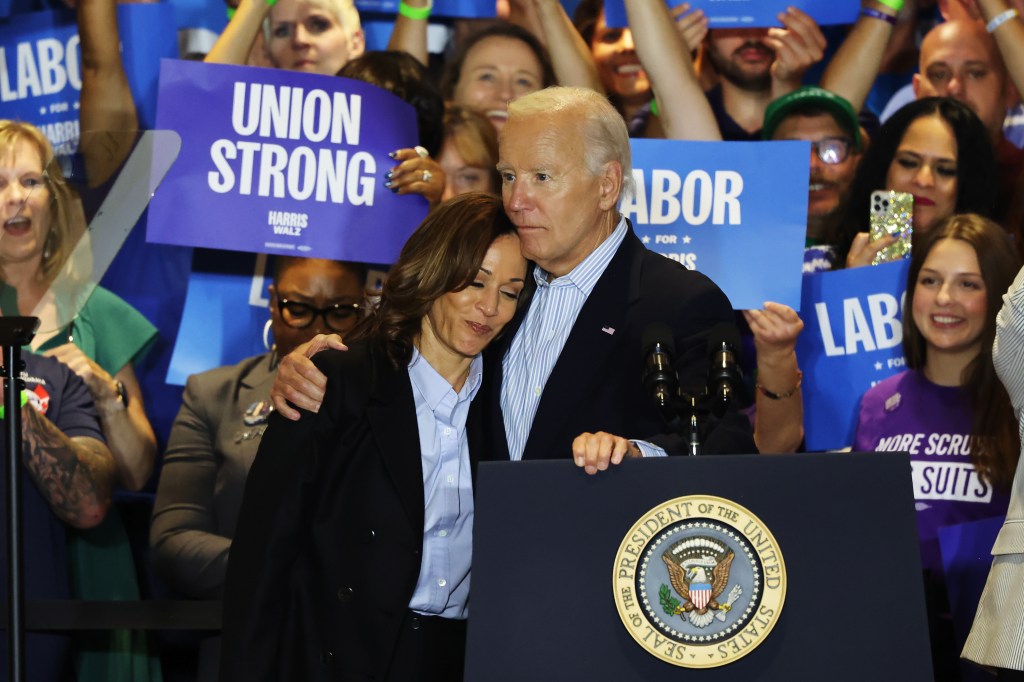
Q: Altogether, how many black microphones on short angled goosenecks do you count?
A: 2